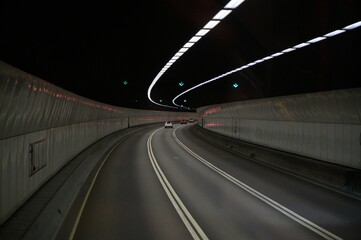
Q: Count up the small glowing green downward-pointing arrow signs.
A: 3